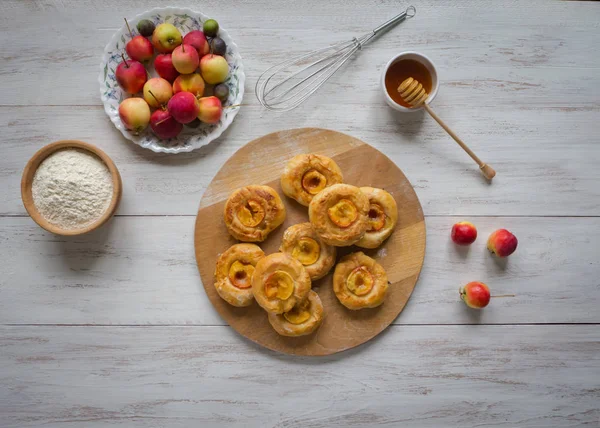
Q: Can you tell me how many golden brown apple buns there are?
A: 9